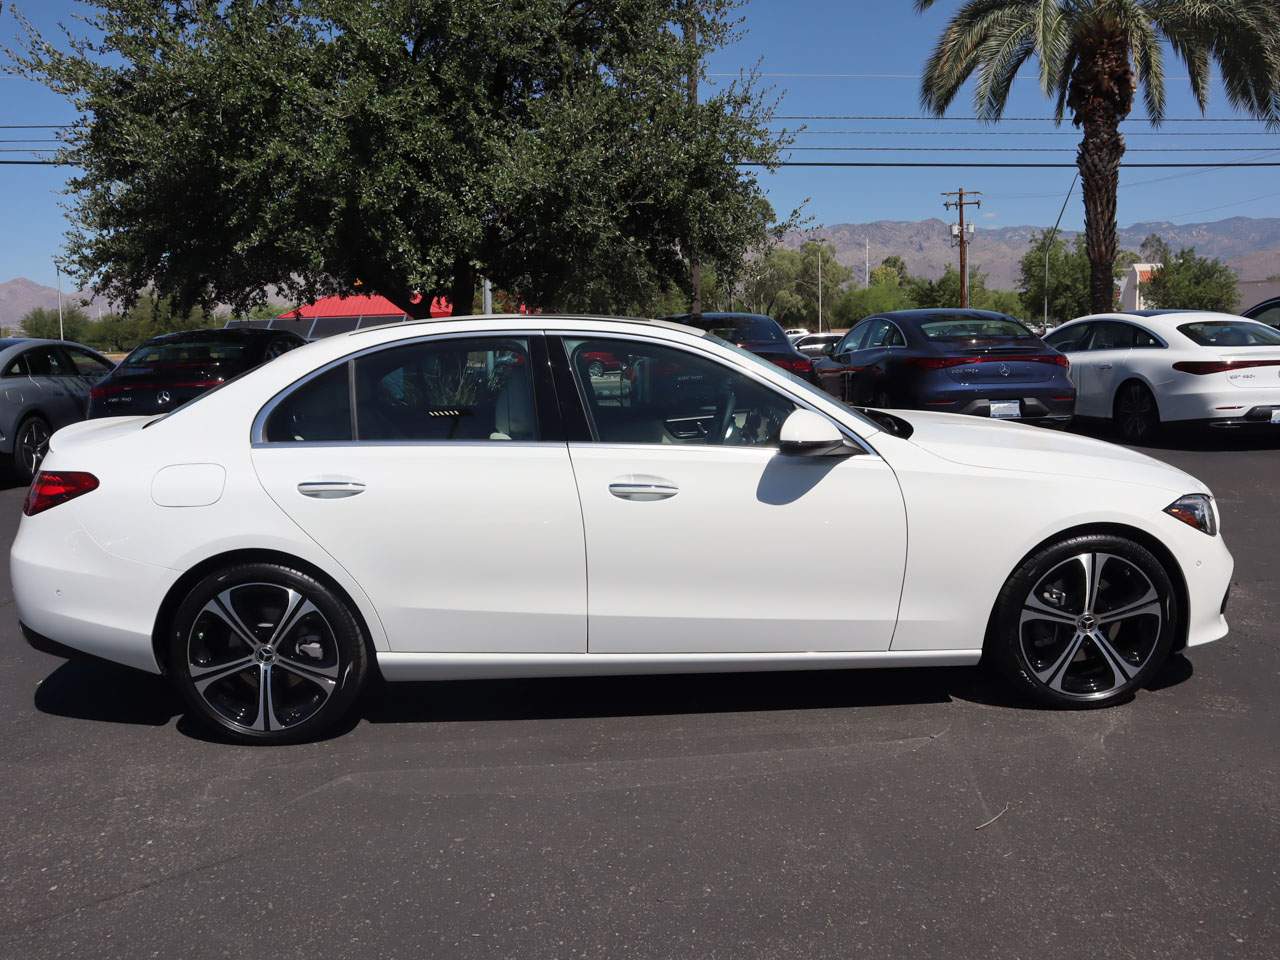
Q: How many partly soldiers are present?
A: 0